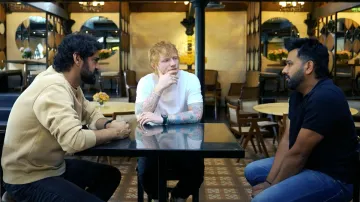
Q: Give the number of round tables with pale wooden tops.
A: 2